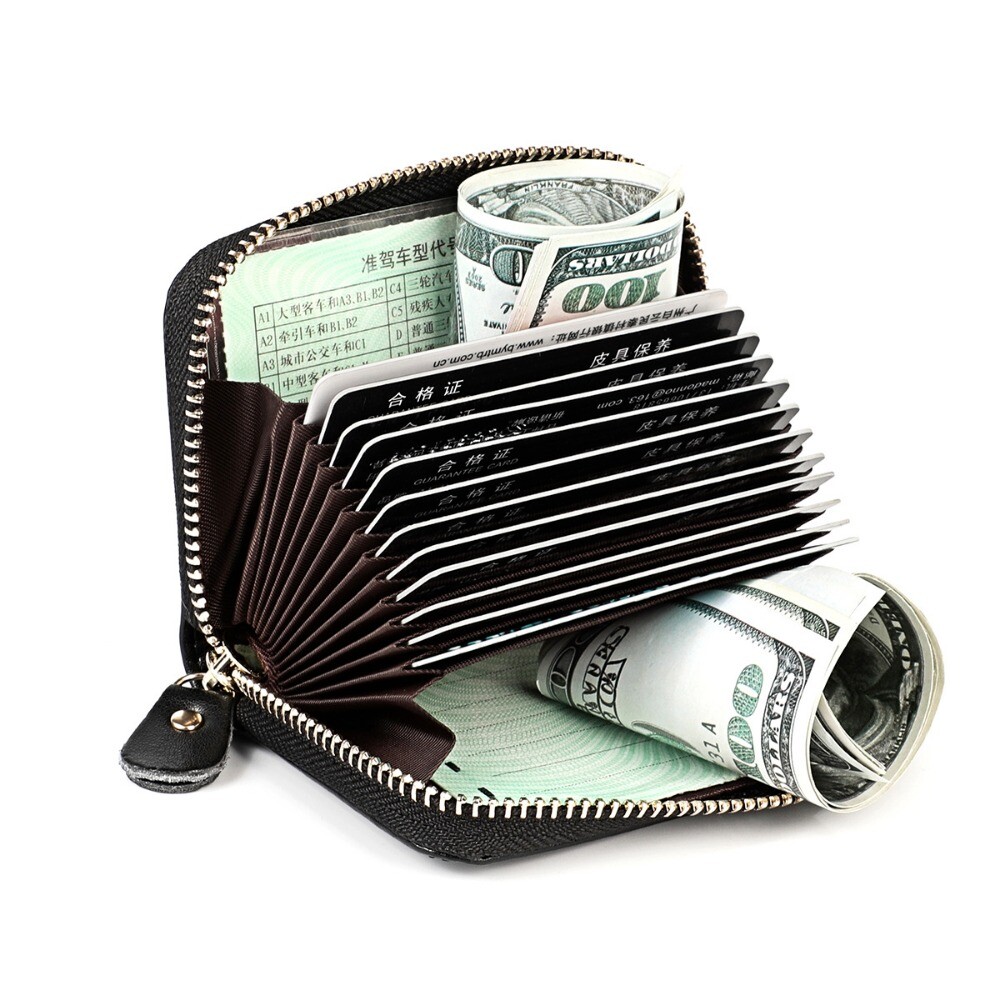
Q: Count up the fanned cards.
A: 12